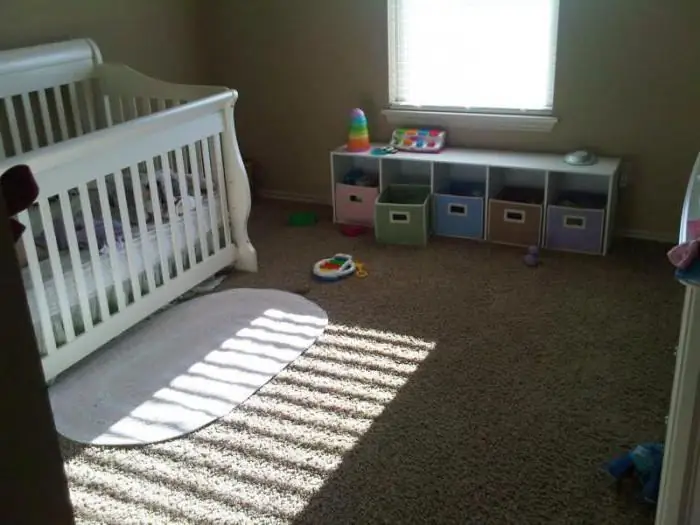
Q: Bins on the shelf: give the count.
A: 5